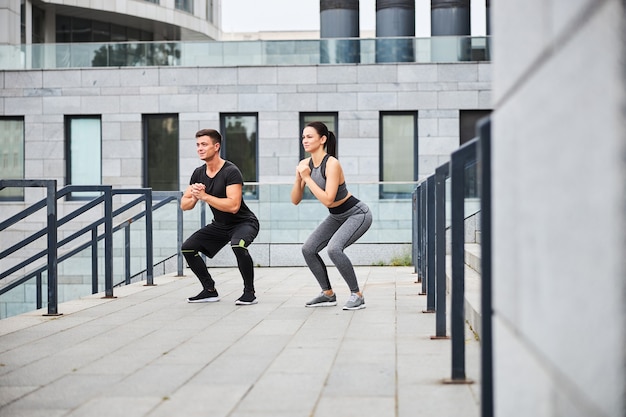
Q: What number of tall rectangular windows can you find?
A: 7